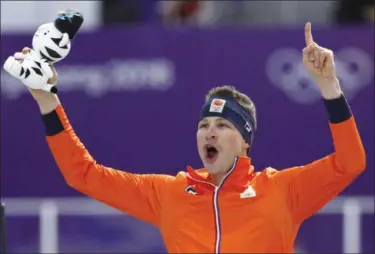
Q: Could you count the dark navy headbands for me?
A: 1